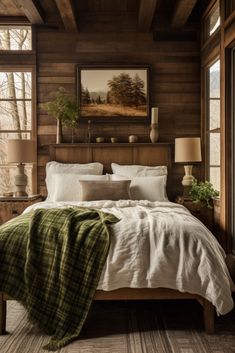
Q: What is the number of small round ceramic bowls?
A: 3